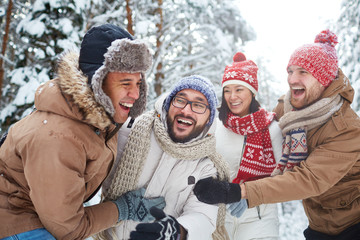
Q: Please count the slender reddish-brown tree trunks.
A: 3